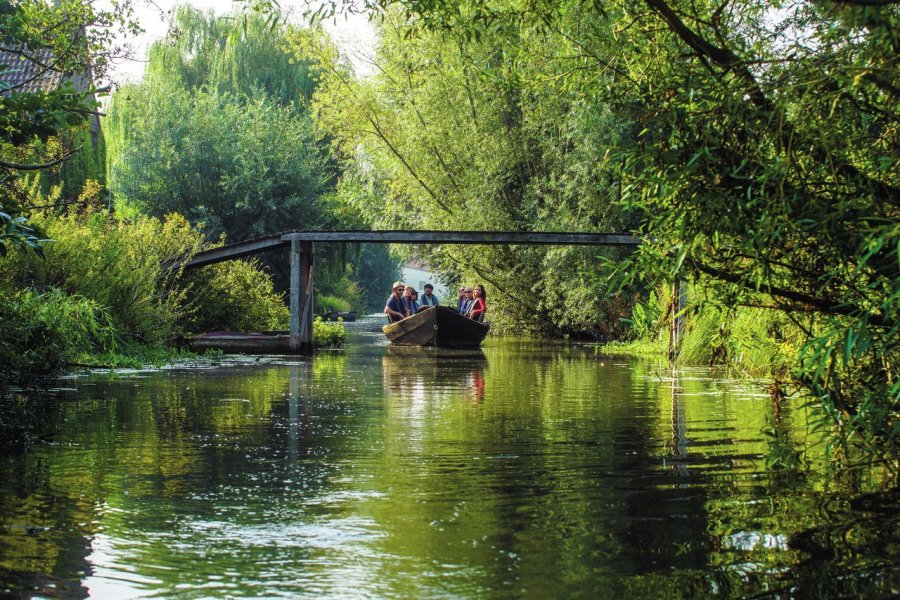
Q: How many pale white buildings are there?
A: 1